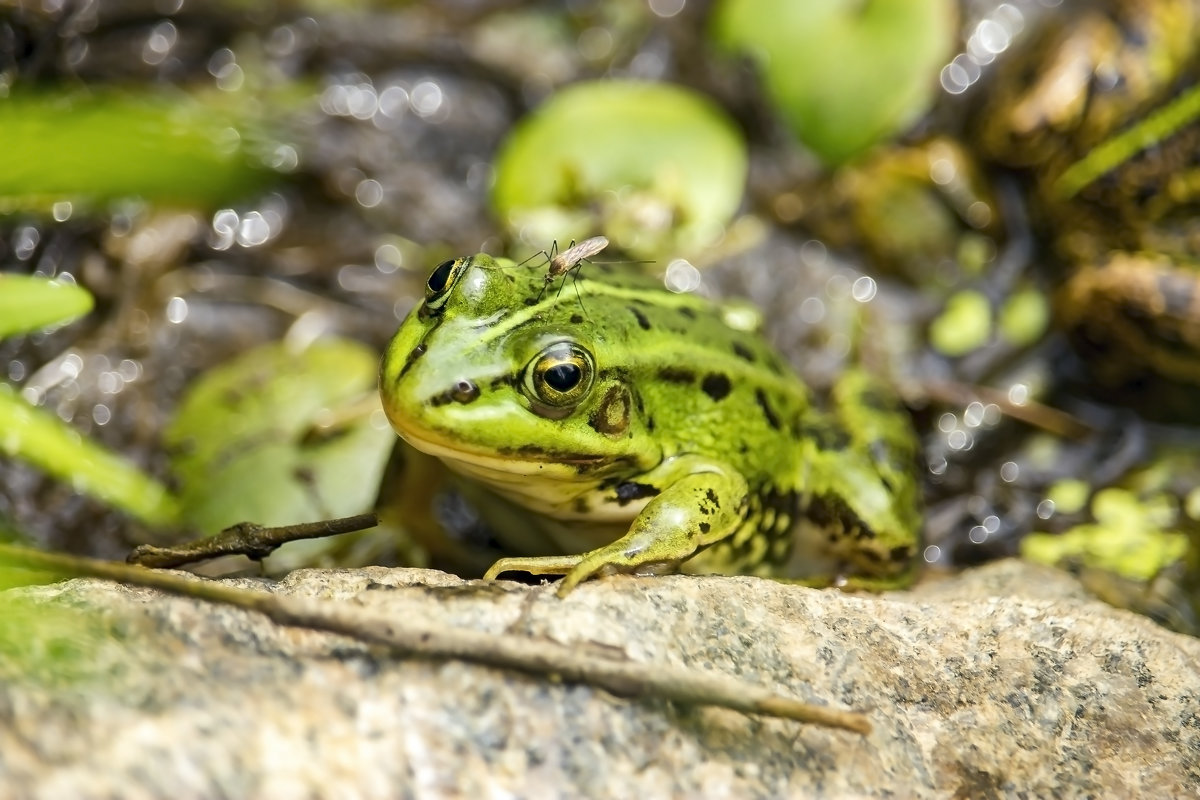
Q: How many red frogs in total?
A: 0